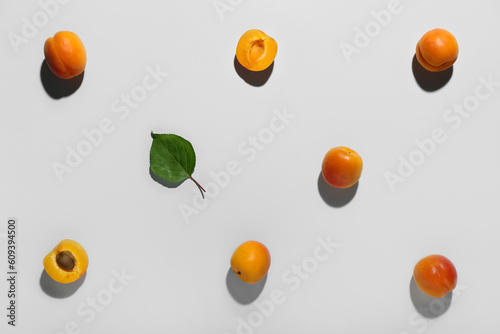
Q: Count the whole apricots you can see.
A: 5